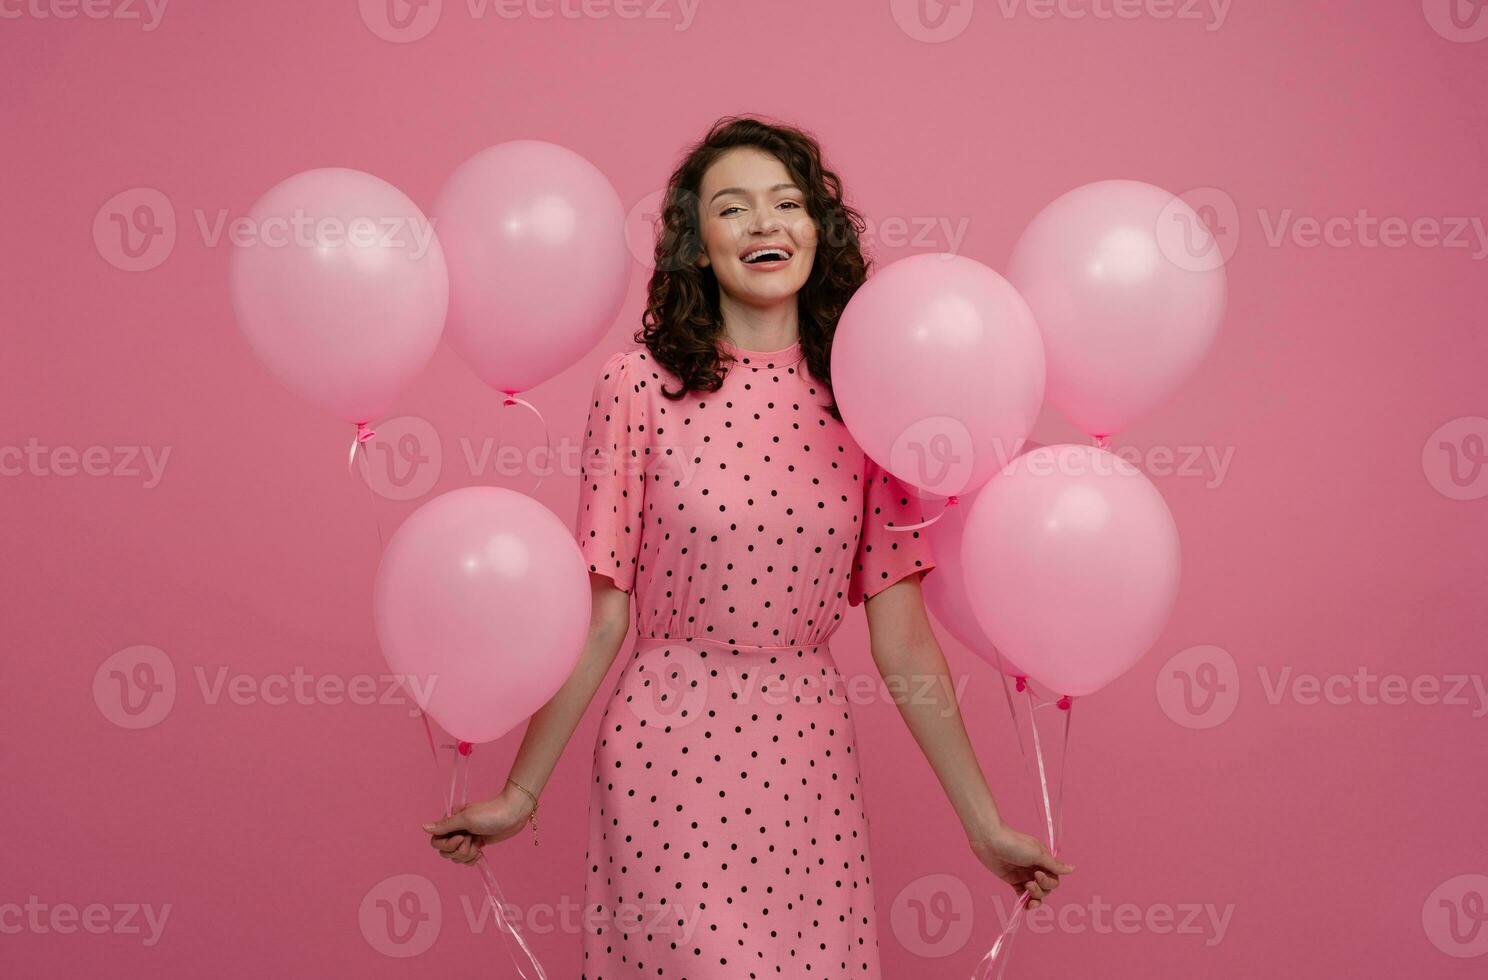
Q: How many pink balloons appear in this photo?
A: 7